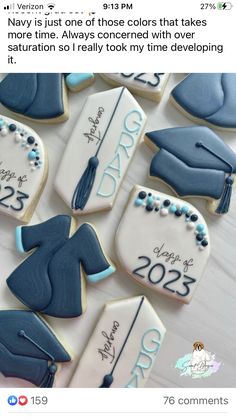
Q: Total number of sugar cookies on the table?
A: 10